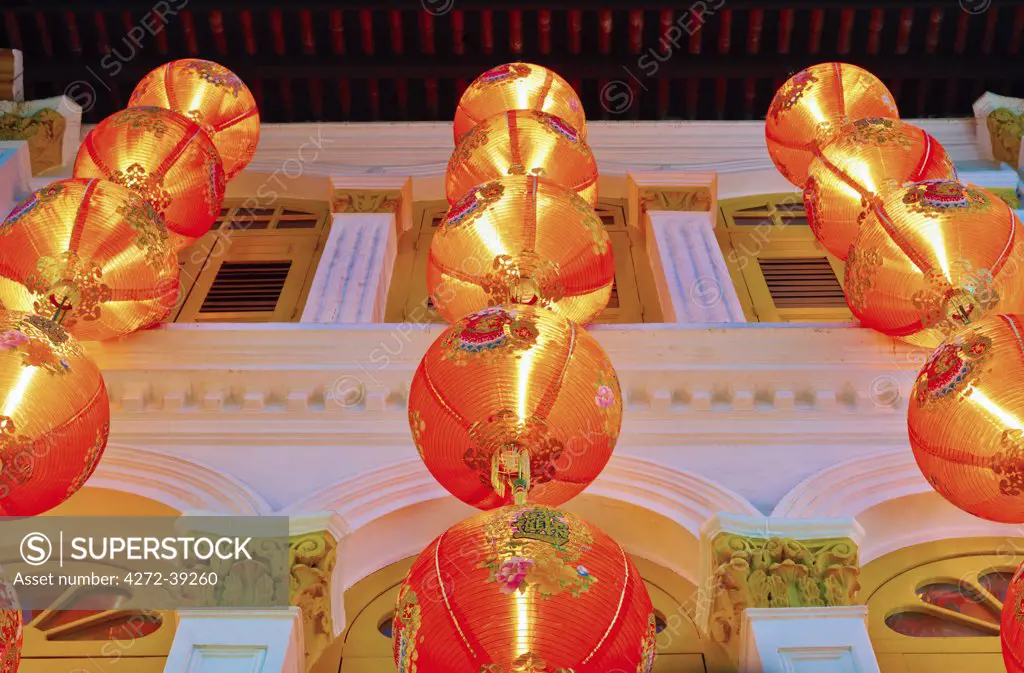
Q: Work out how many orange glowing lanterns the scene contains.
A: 15